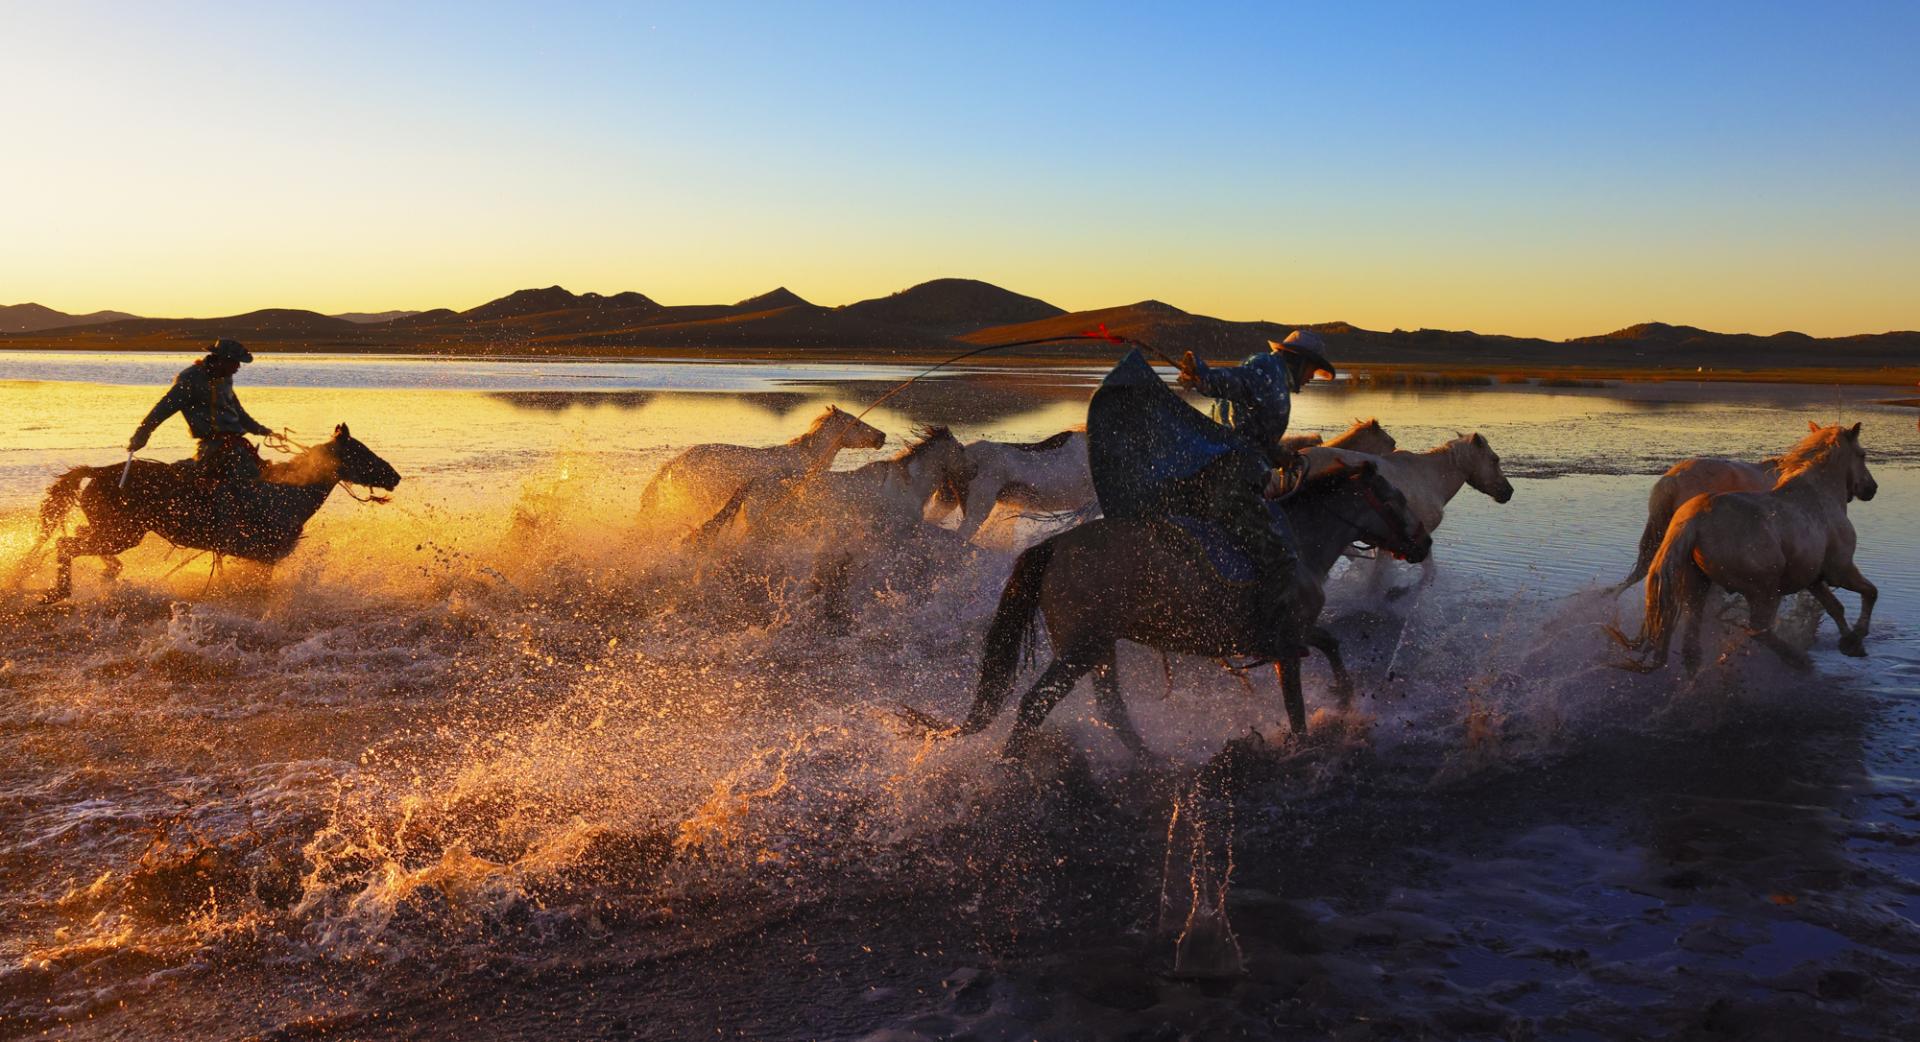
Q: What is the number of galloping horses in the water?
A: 9